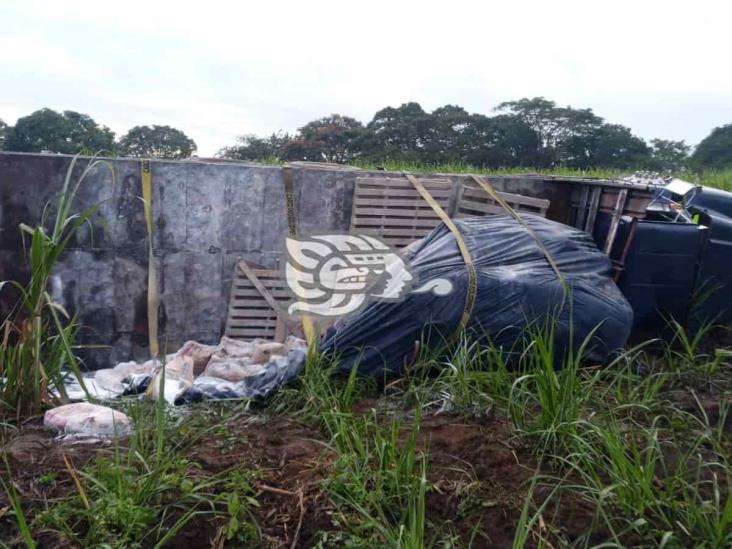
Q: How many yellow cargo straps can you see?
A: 4